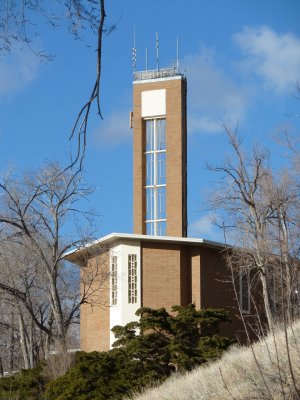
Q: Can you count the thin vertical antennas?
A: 4